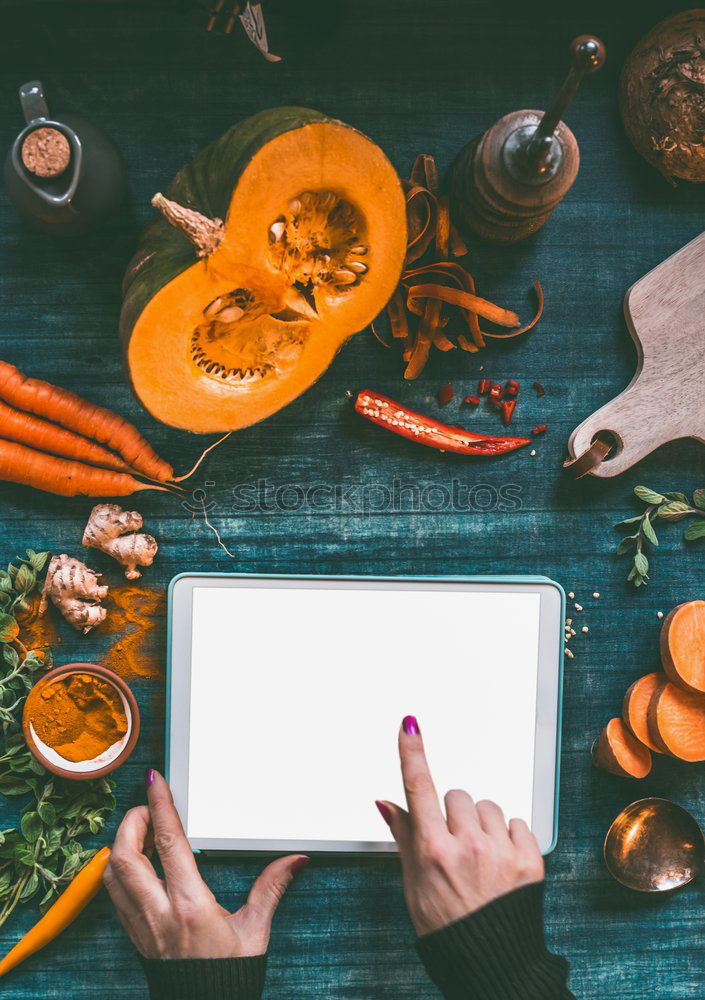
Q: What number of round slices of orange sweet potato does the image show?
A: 4